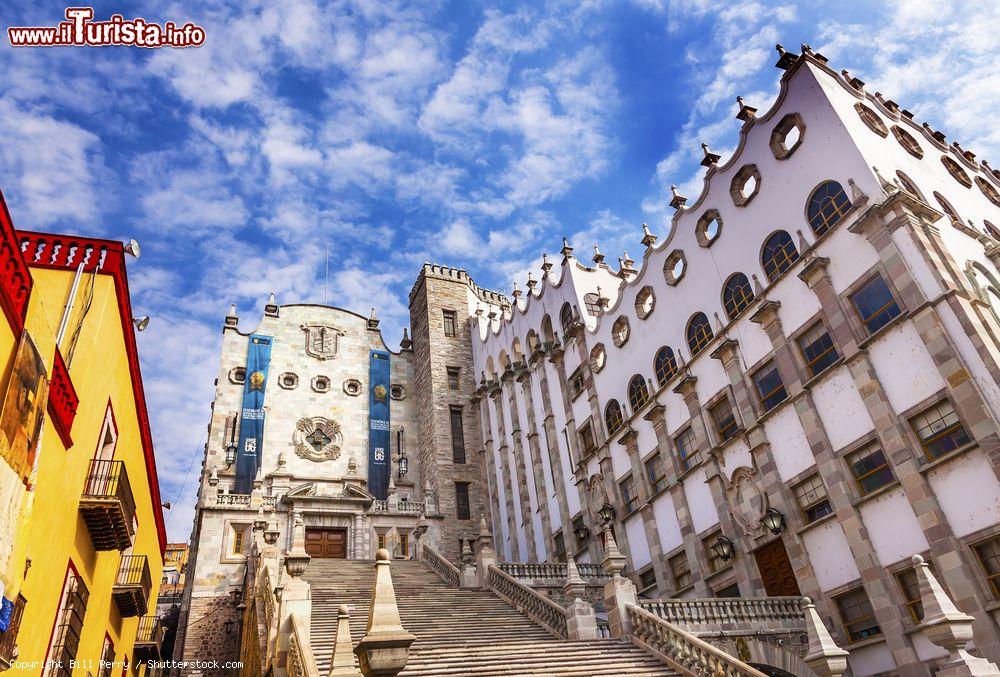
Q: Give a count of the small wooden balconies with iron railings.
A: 3